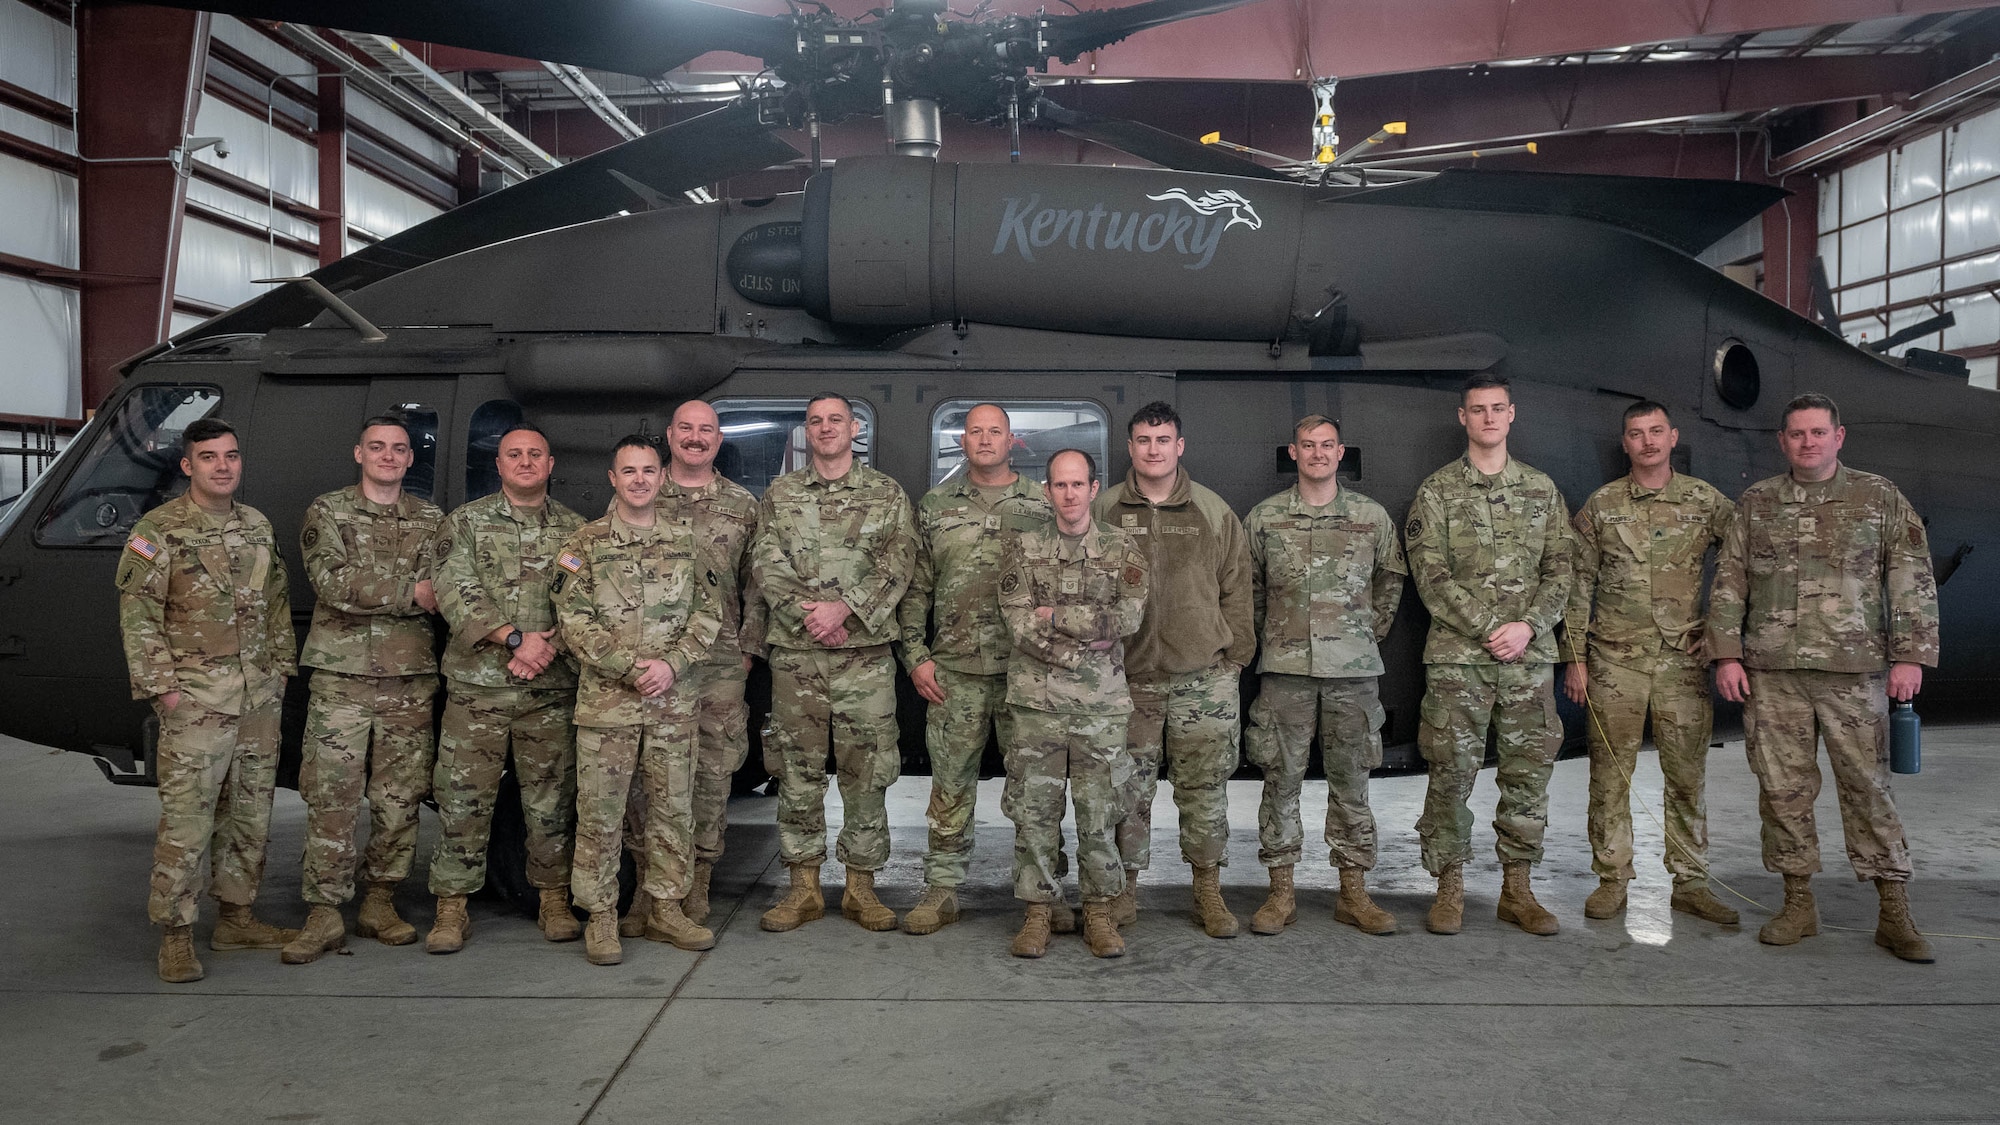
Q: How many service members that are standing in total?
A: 13